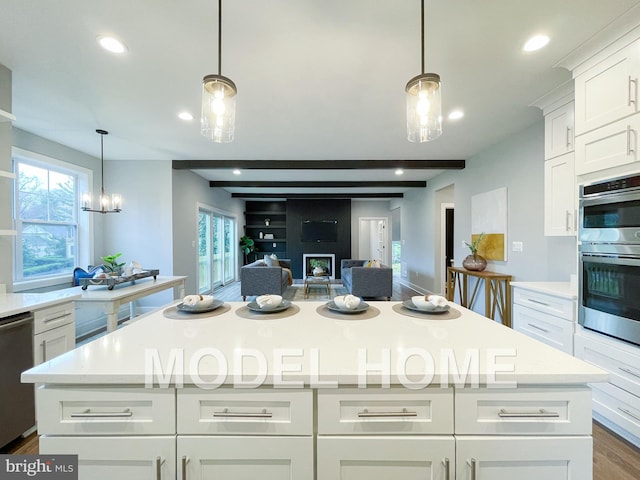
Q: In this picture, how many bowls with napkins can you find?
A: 4